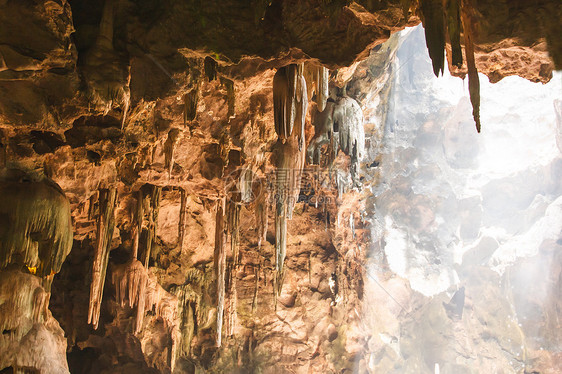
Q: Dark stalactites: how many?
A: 3